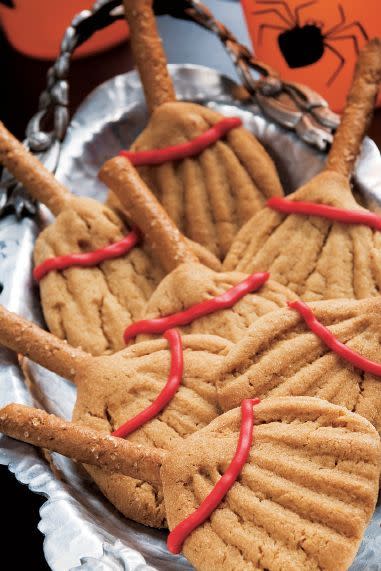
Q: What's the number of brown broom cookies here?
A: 7